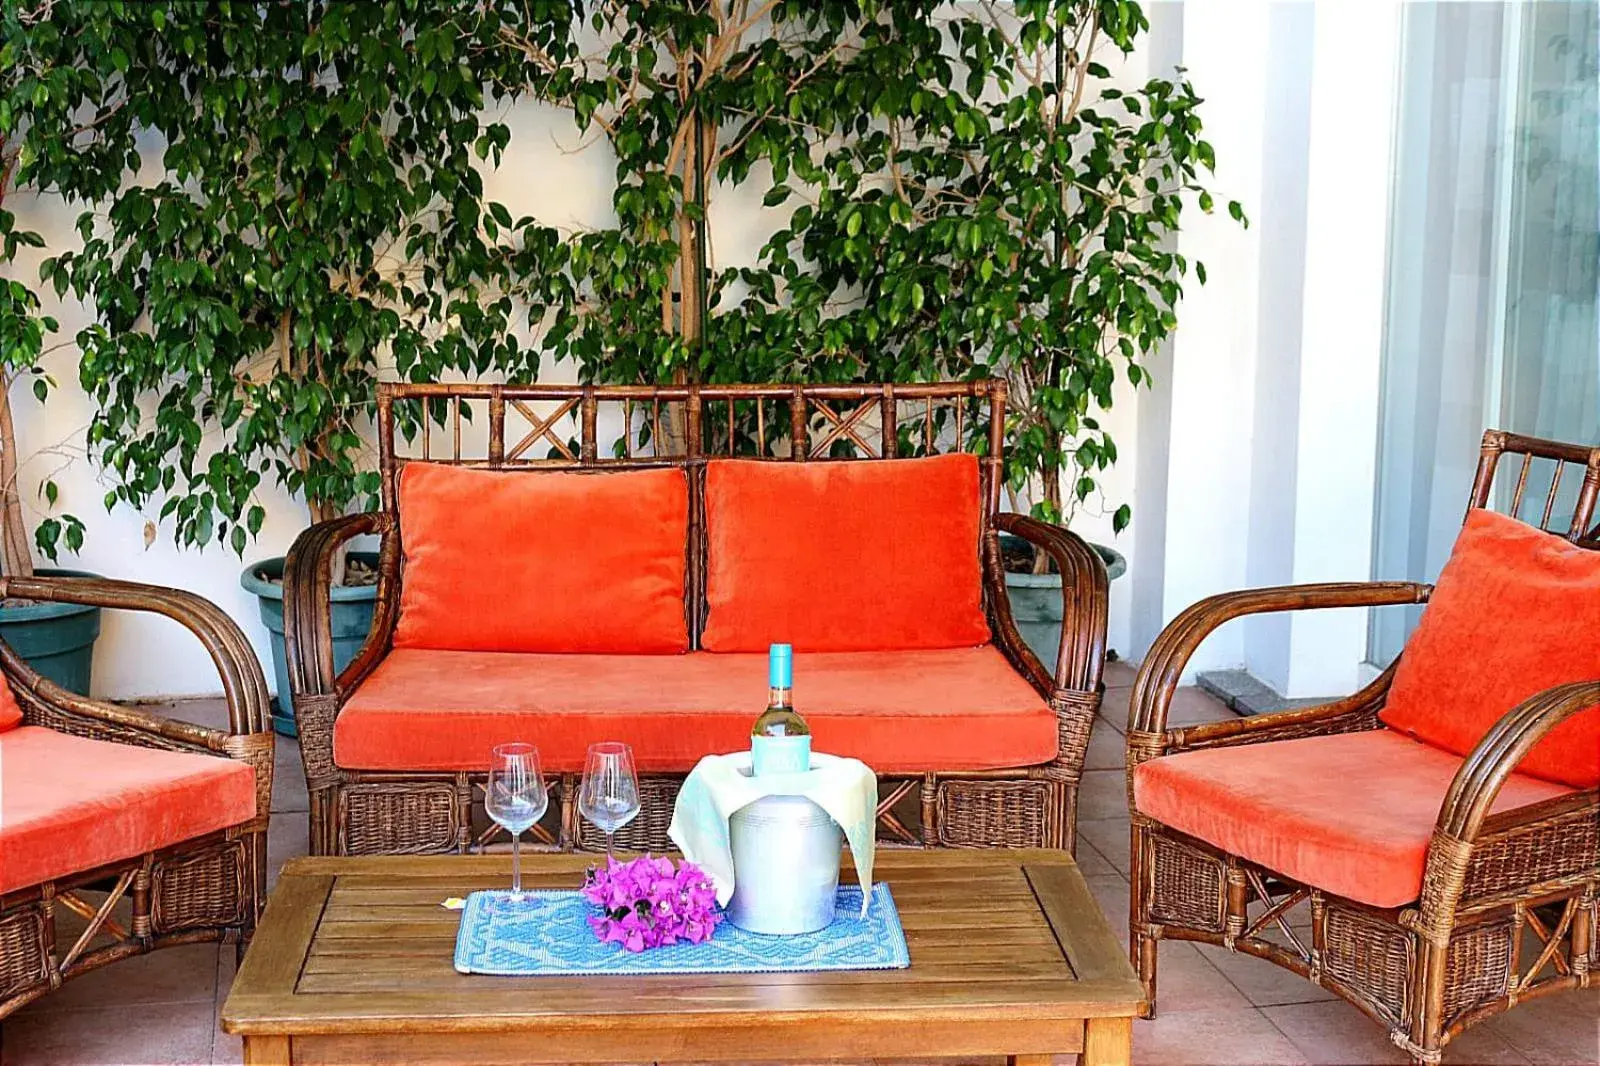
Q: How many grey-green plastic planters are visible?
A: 3